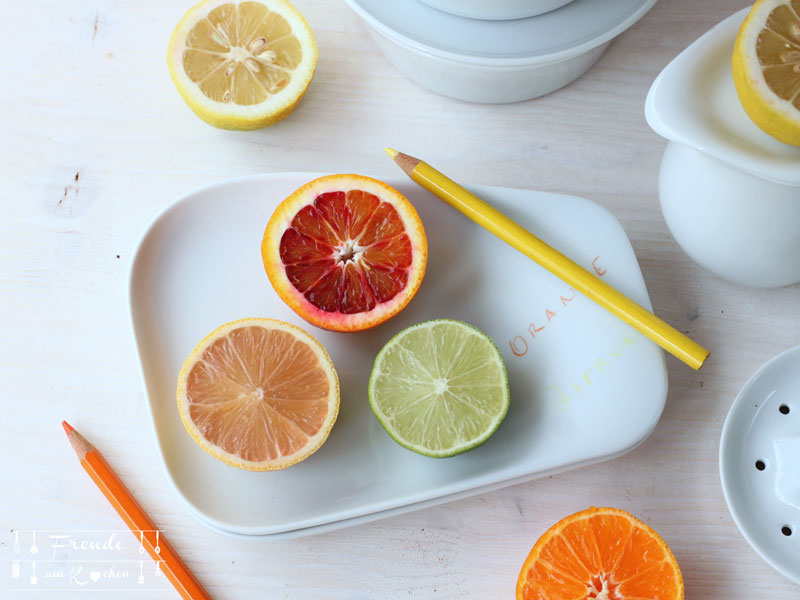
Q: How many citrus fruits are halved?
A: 6